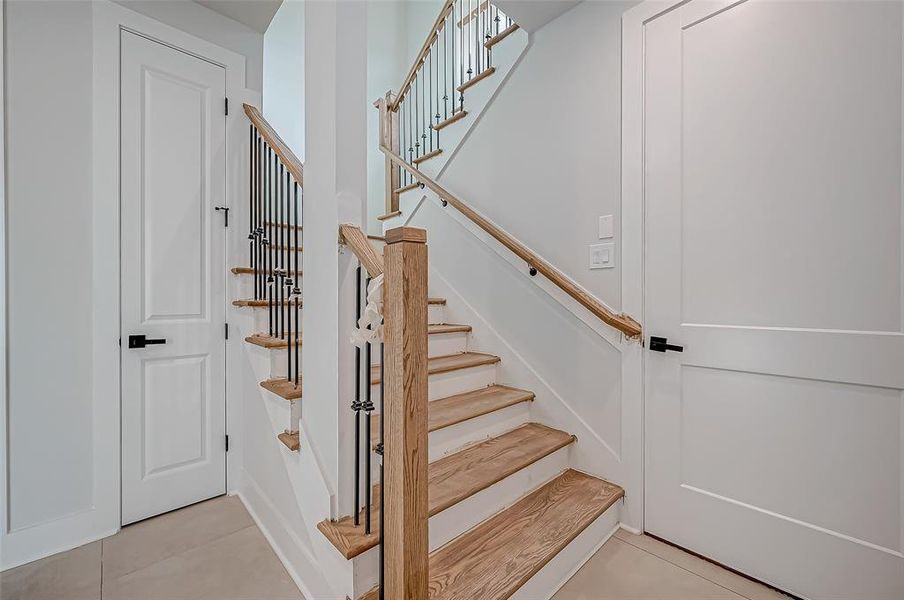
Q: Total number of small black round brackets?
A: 3